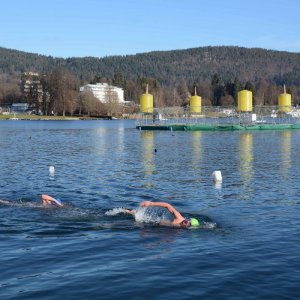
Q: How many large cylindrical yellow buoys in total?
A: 4